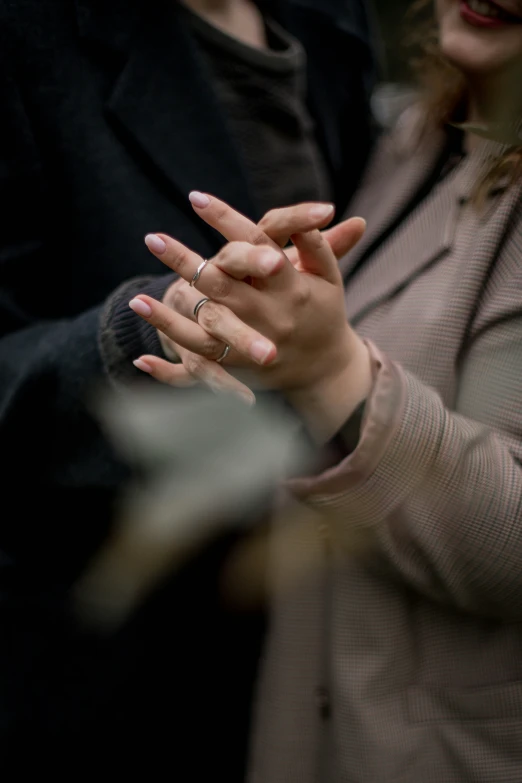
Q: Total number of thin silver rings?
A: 3